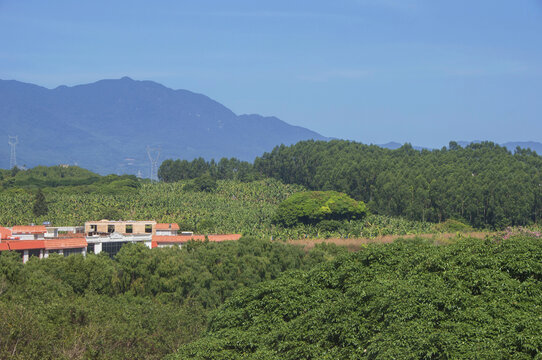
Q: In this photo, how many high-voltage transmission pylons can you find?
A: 2